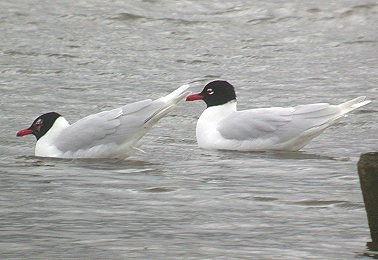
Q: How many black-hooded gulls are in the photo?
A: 2